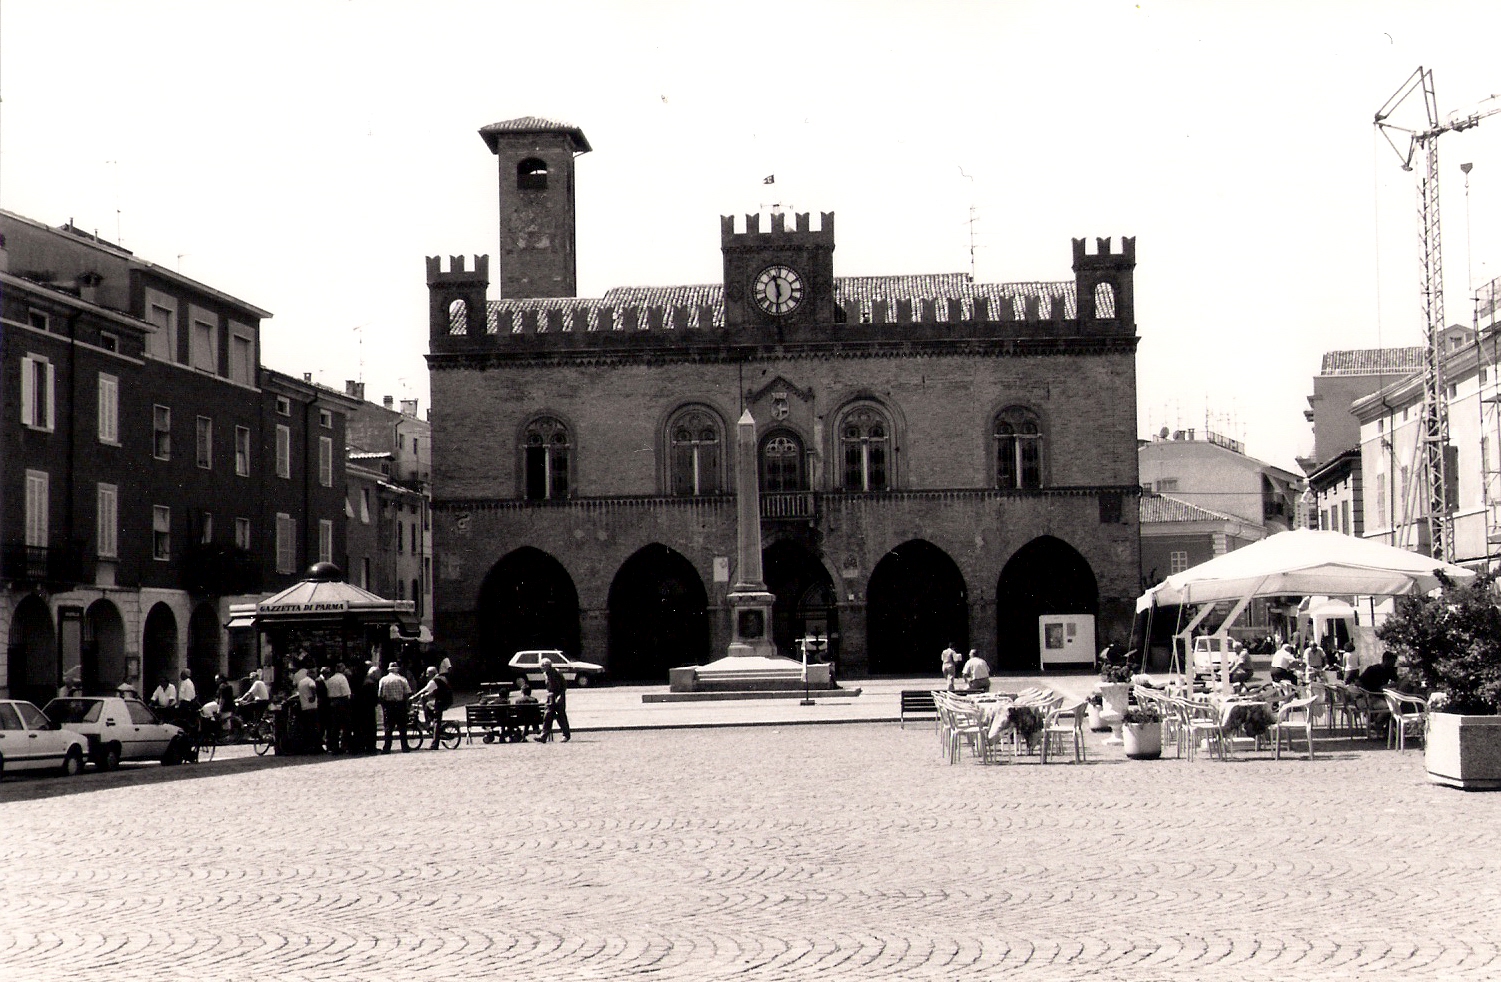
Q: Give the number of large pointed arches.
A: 5